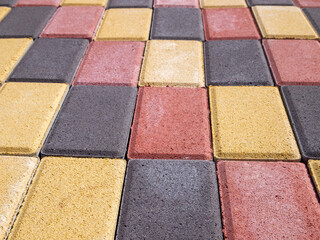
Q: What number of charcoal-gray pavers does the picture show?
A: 11